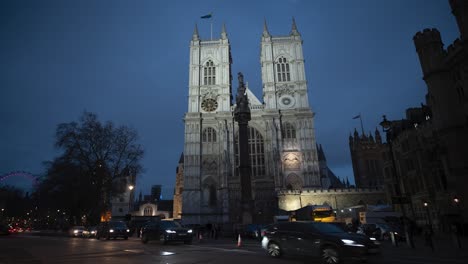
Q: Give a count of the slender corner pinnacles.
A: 4